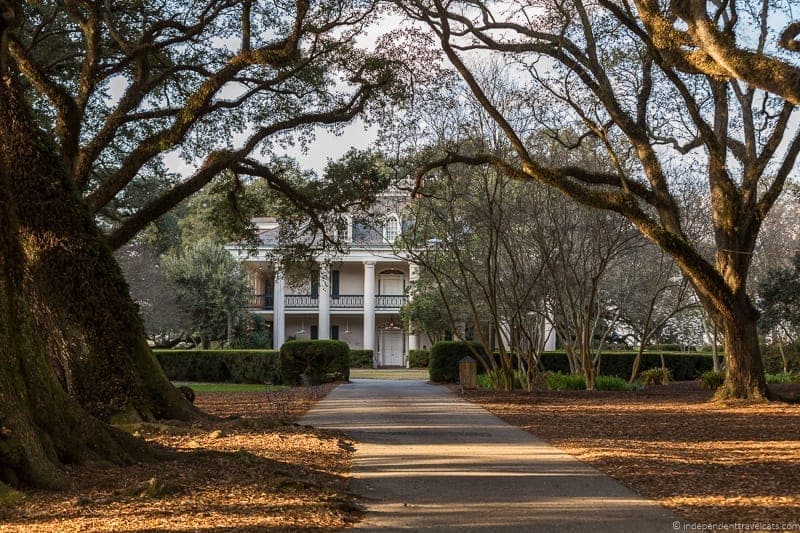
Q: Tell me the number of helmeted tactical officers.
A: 0